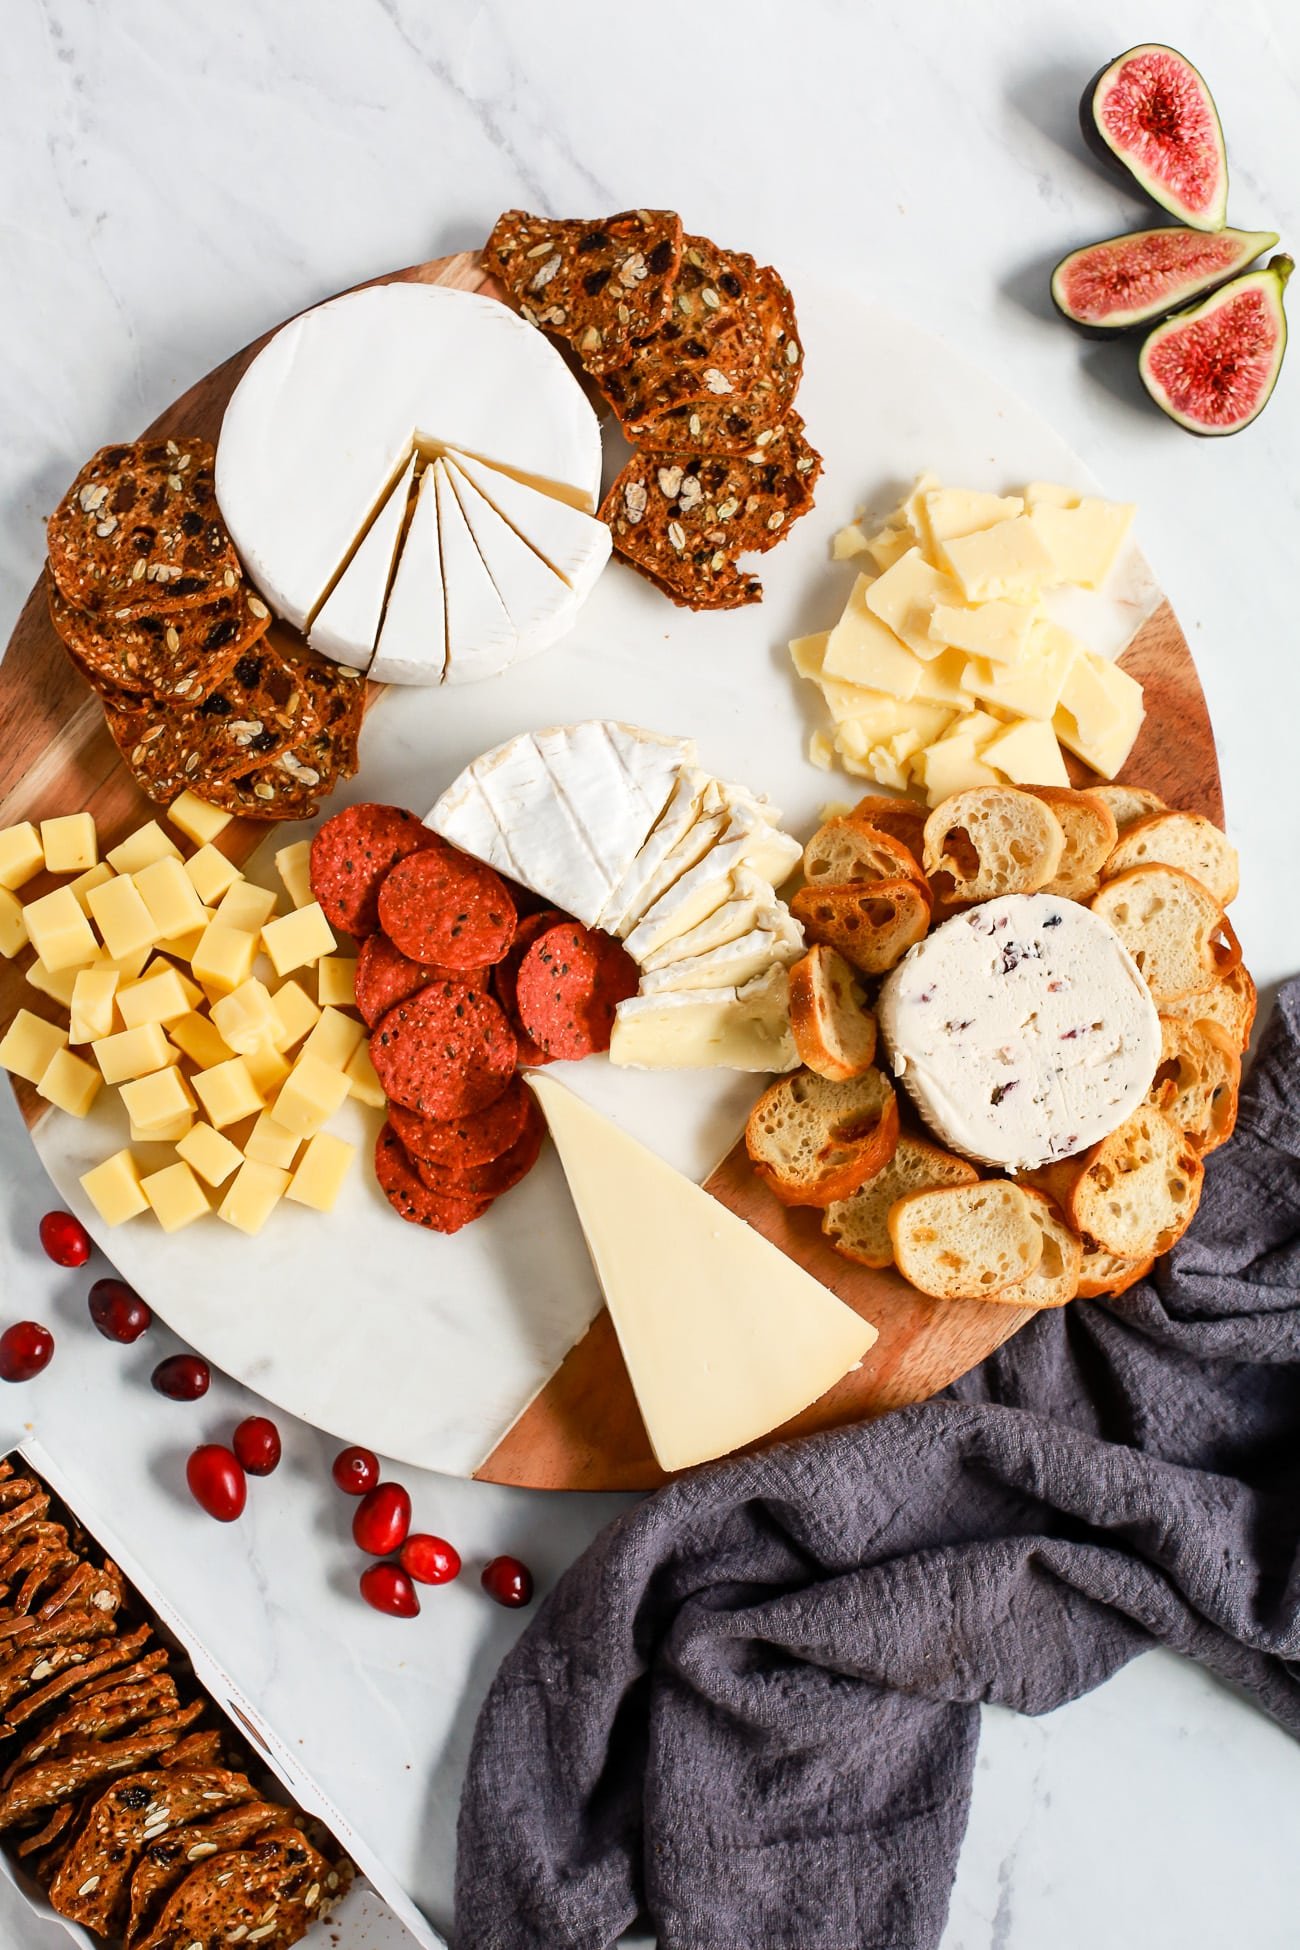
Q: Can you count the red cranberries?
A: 11